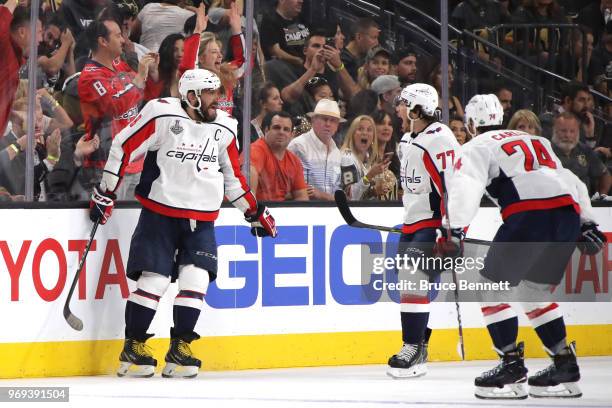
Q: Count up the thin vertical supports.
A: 3